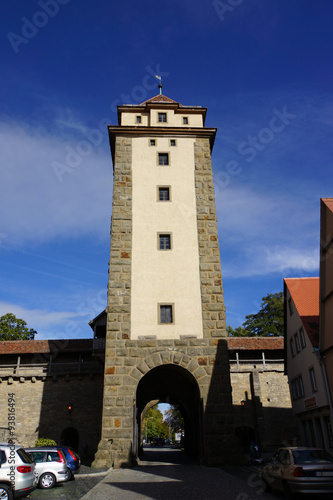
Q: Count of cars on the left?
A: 3